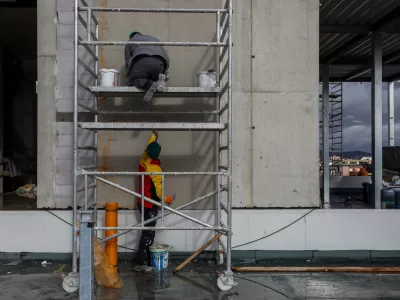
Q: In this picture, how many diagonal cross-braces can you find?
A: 2